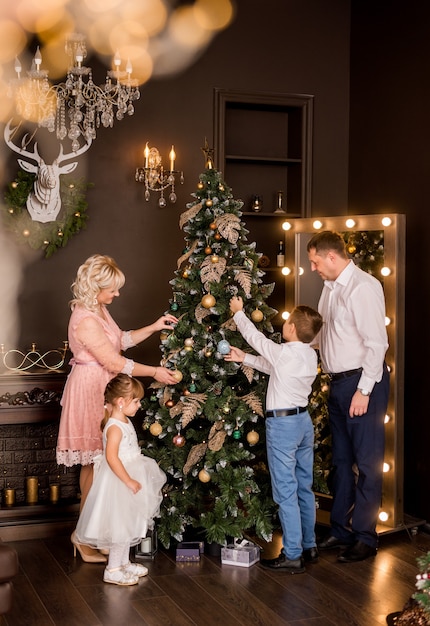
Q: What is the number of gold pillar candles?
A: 3